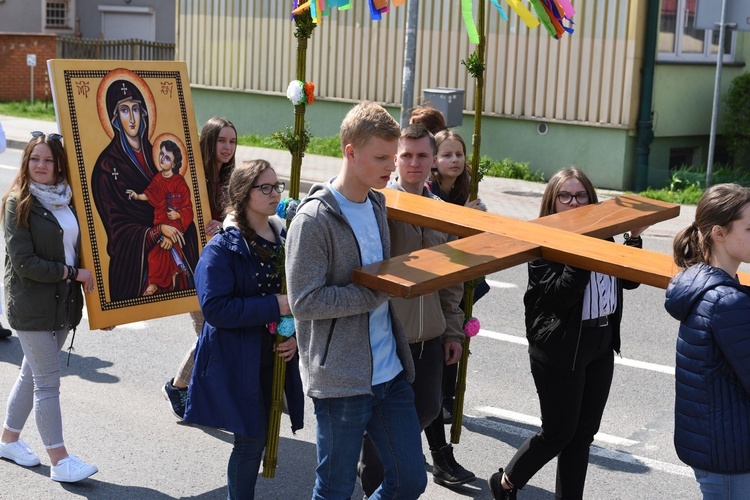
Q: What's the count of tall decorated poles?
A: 2